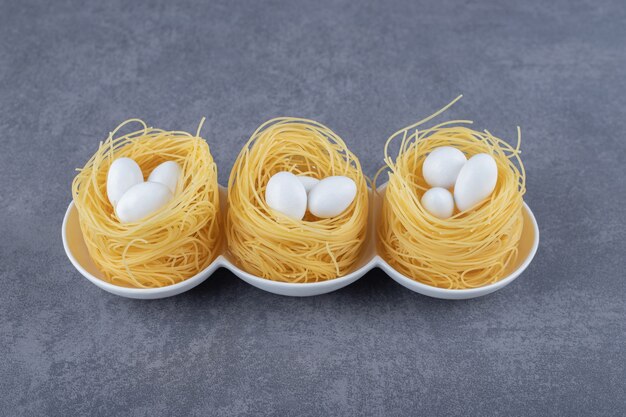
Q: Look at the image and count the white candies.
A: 9